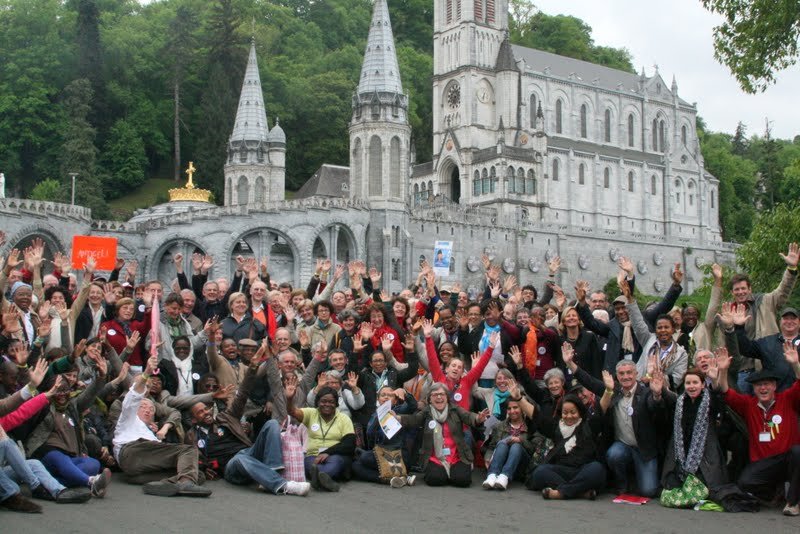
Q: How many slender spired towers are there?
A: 2